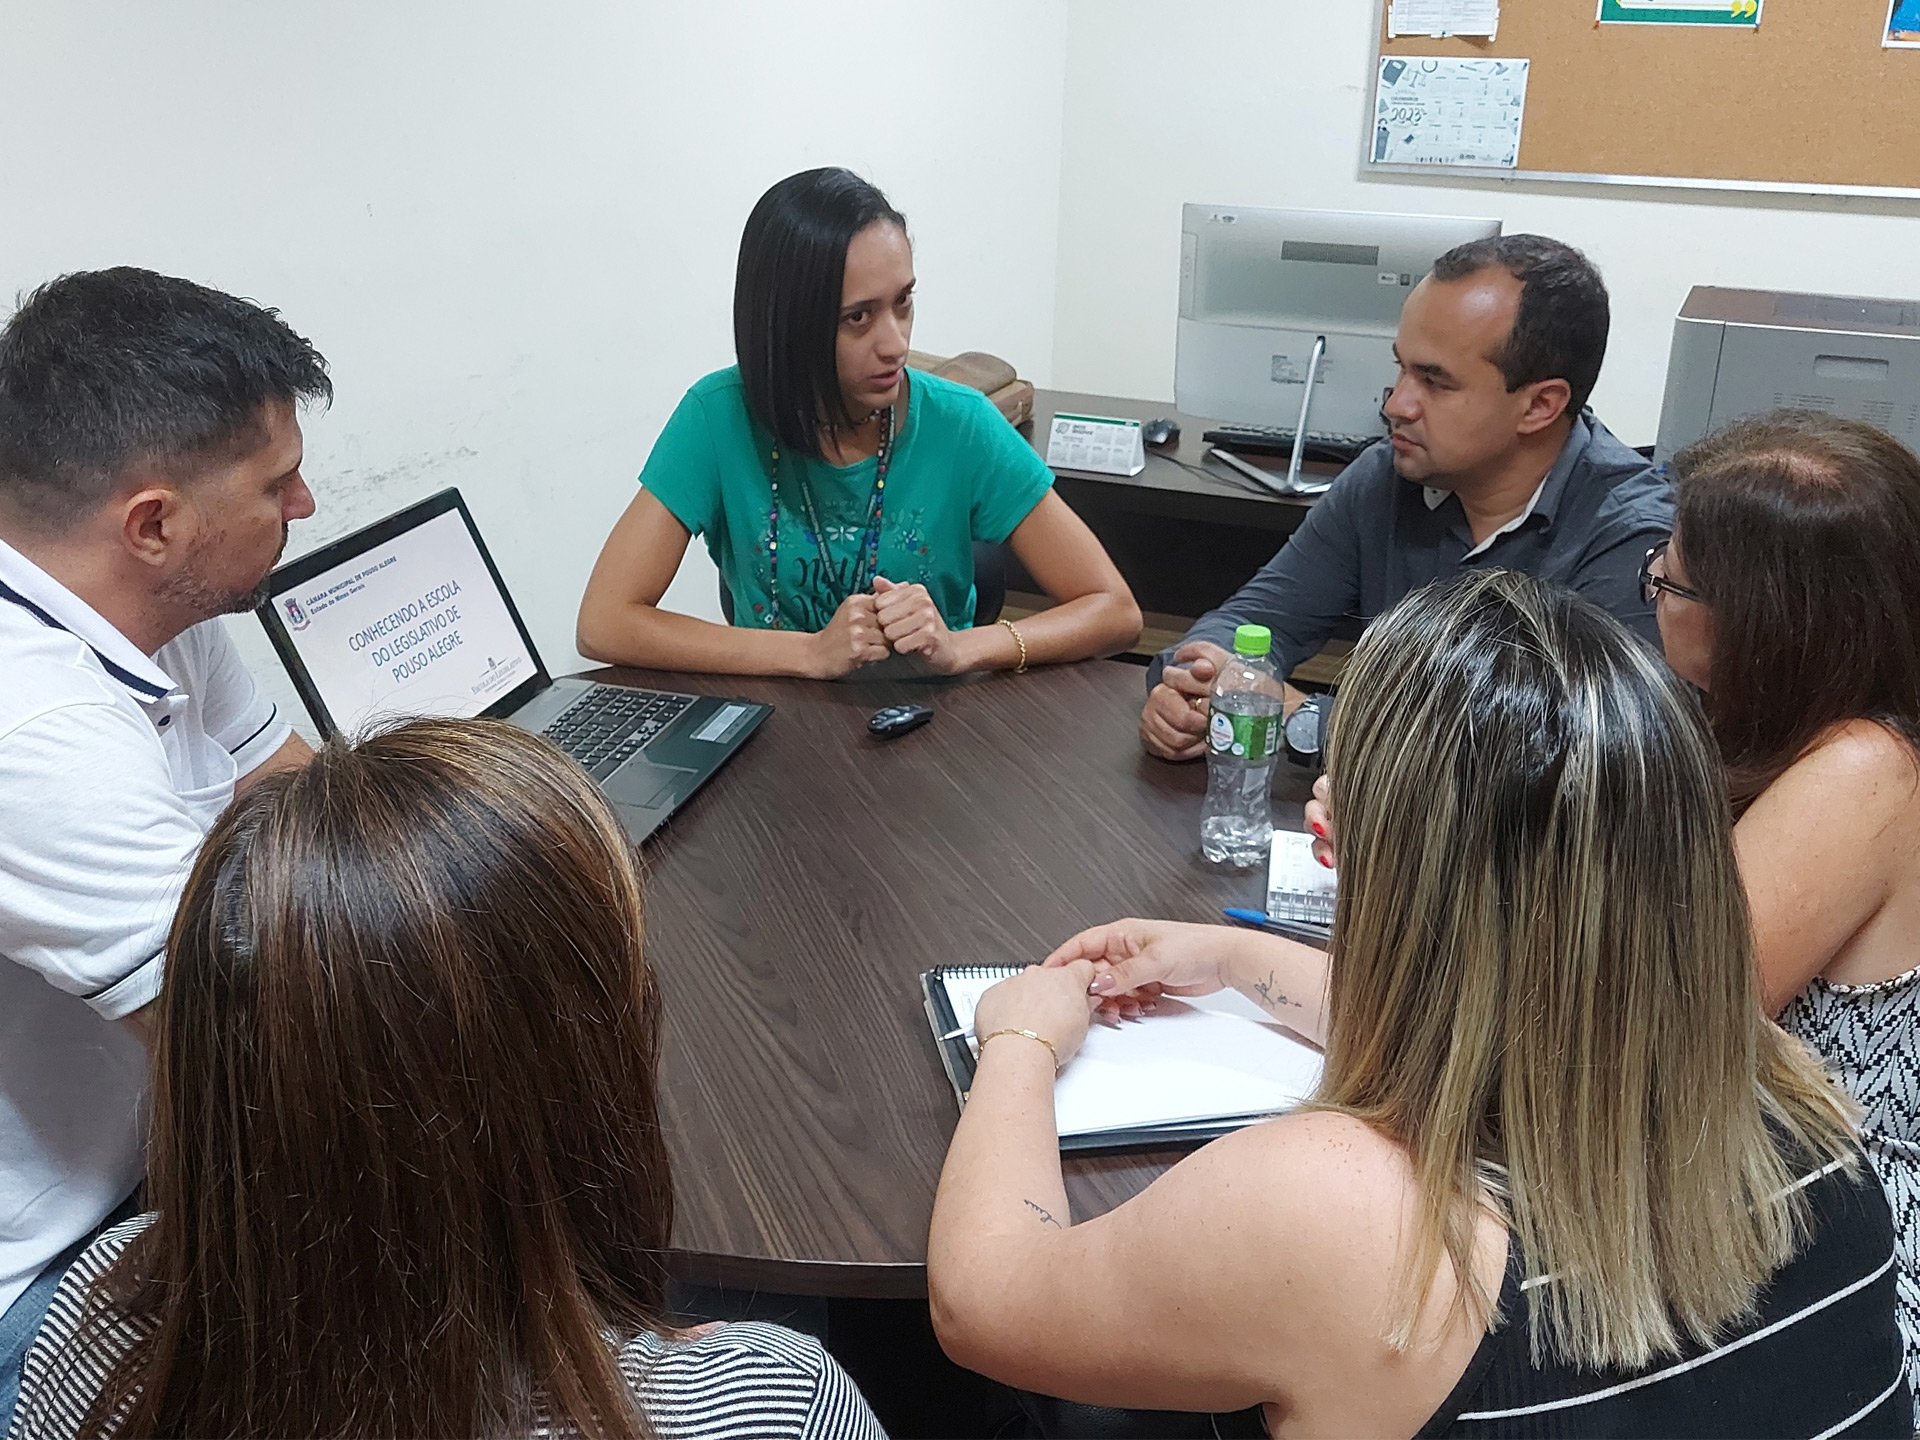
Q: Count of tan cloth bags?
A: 1